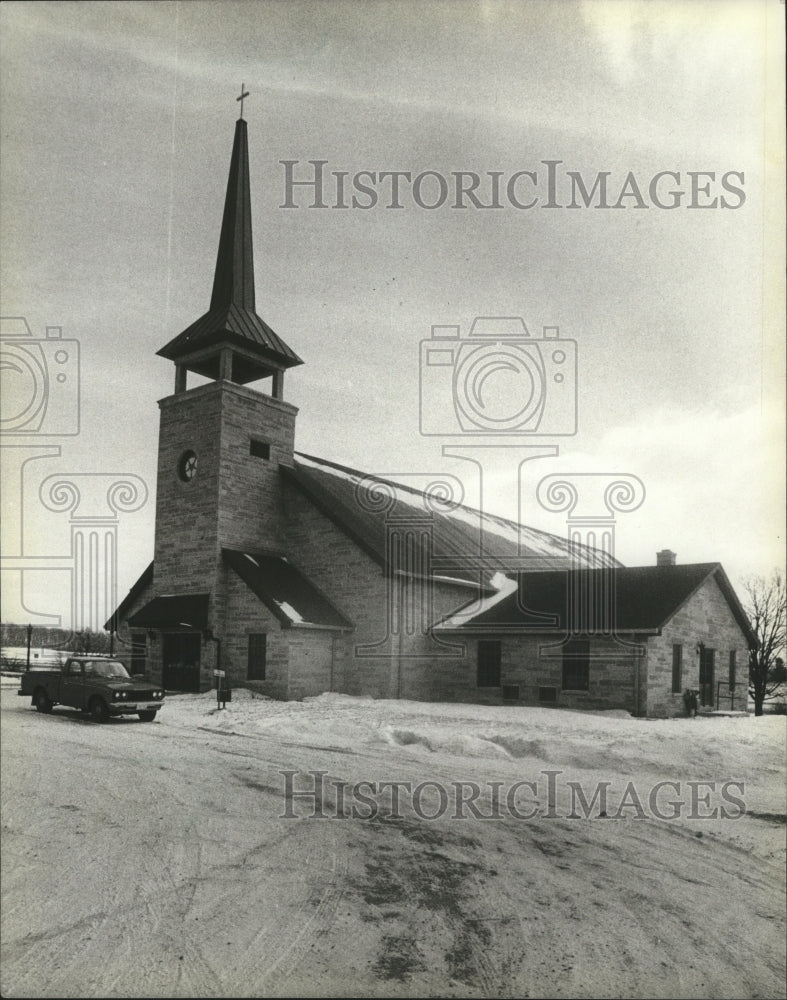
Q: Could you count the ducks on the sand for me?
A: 0